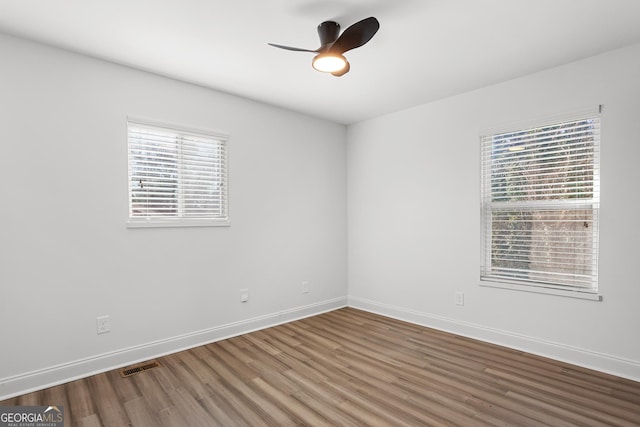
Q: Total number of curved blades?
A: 3